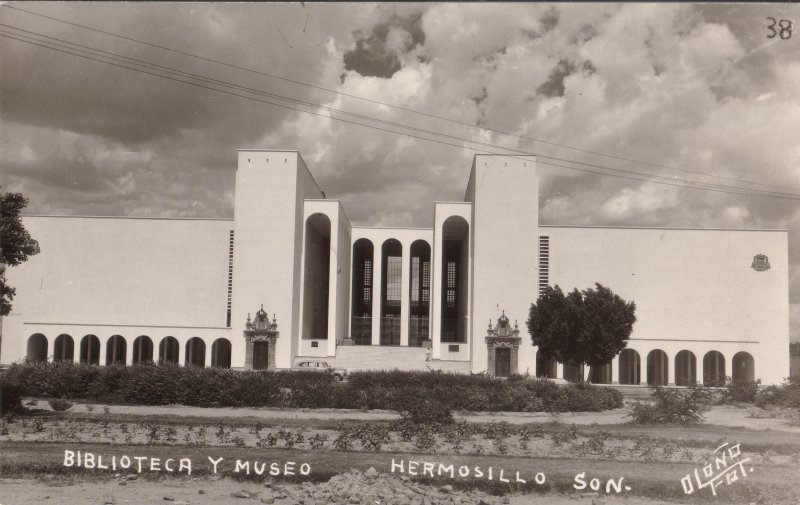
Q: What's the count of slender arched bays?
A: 5